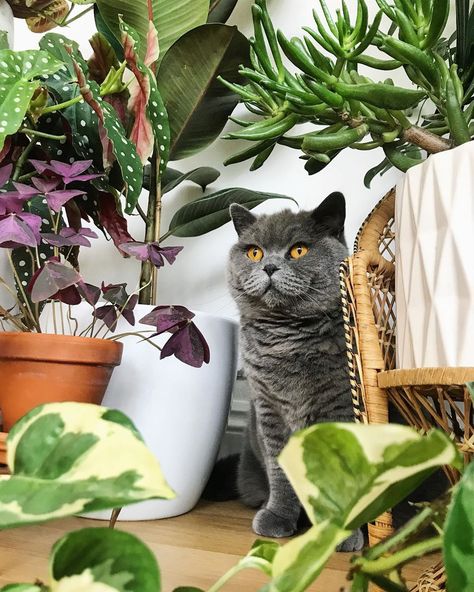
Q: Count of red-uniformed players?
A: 0